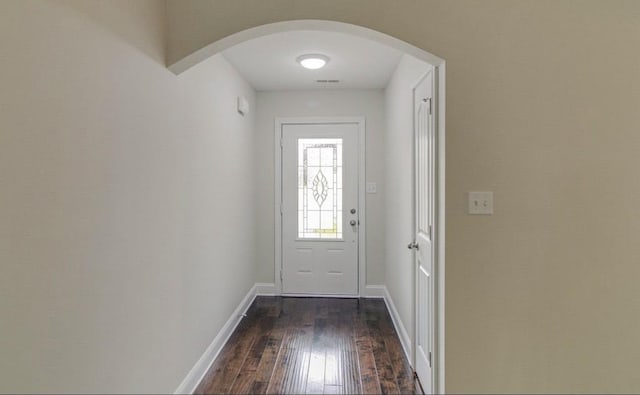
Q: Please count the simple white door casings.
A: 2